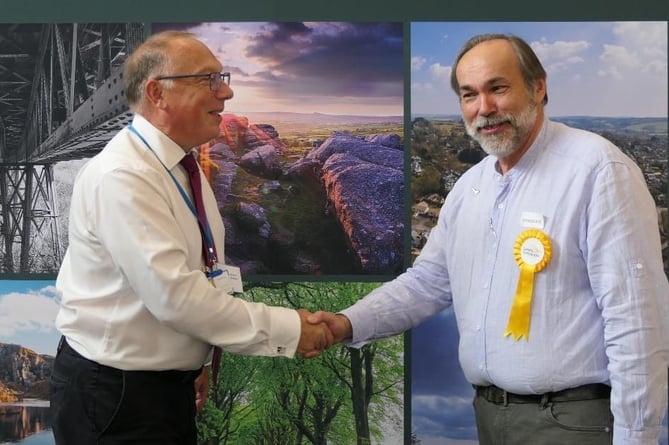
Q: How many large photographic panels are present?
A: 6